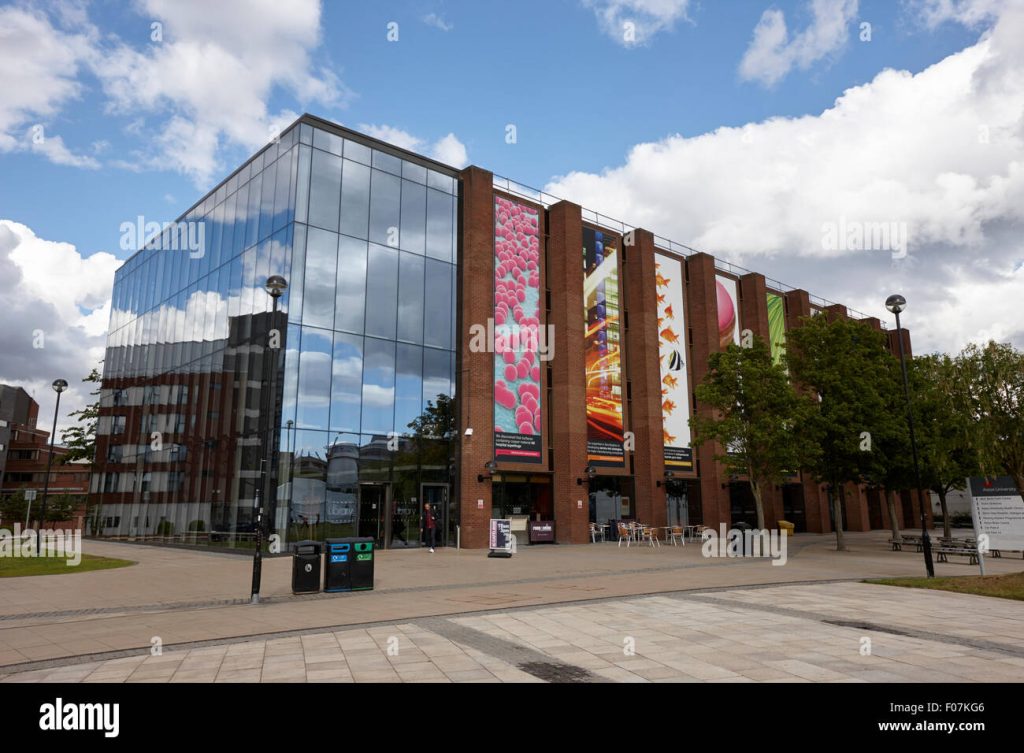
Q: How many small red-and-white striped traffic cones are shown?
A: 0